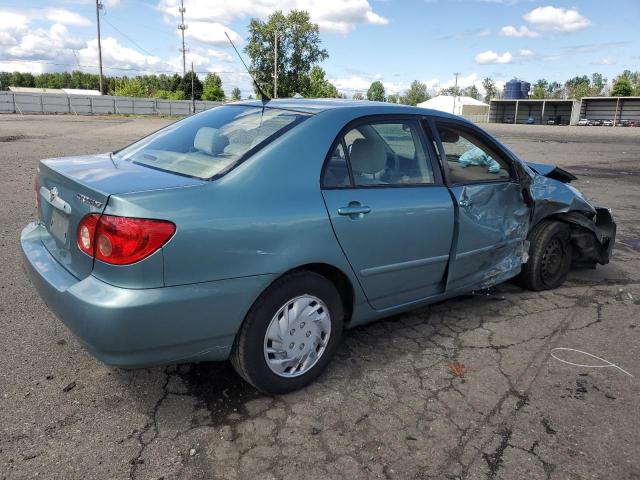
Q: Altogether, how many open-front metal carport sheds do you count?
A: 2